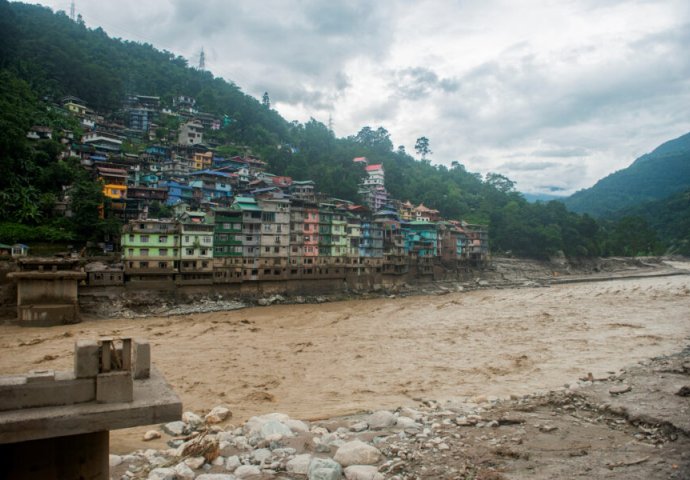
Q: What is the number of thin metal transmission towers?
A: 3